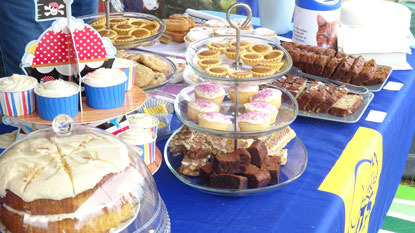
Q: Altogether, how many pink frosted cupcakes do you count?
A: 7